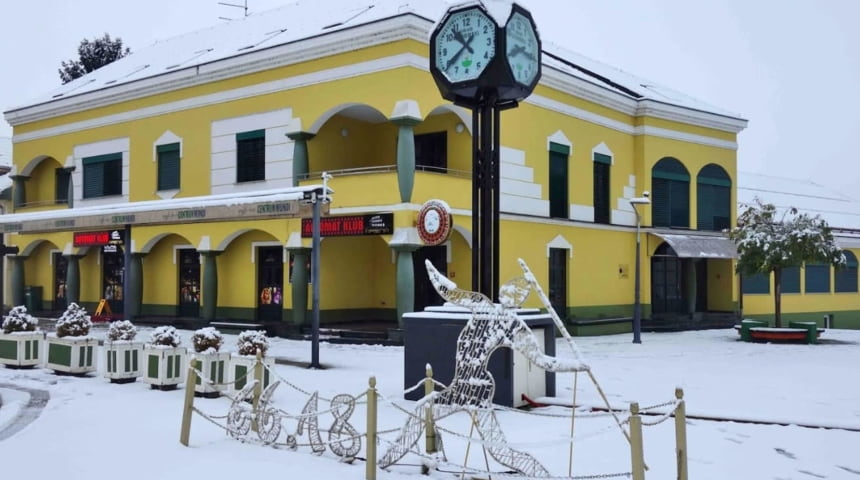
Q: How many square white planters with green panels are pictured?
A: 6